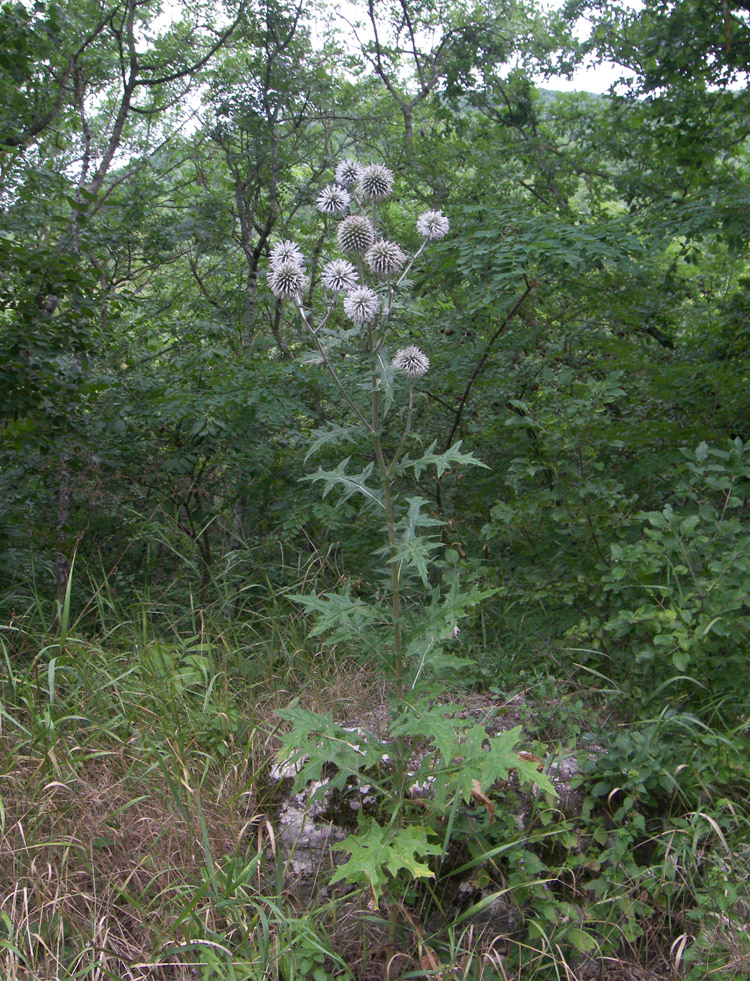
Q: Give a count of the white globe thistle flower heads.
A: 11